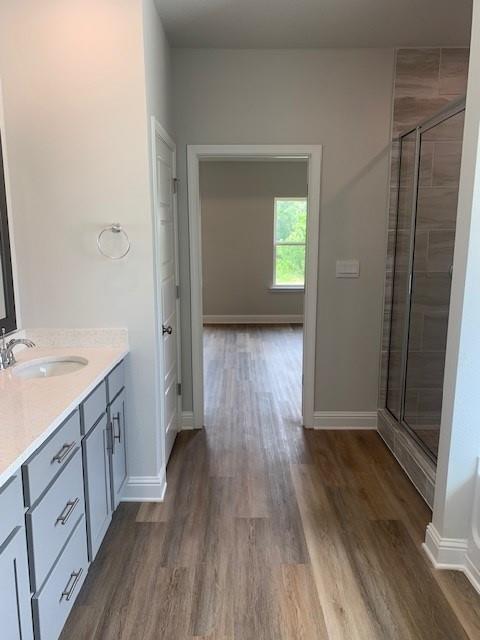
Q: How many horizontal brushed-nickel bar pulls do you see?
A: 3